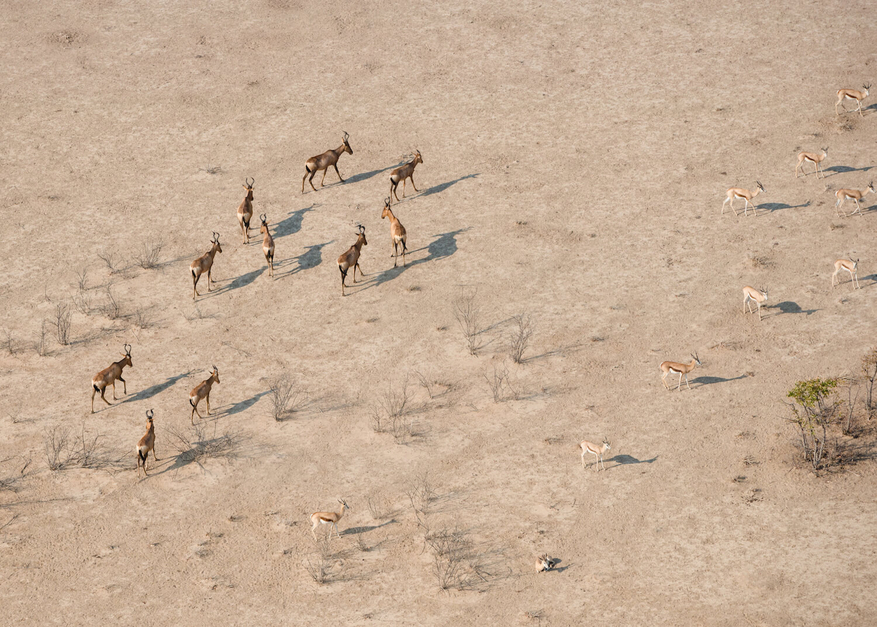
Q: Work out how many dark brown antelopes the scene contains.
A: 10